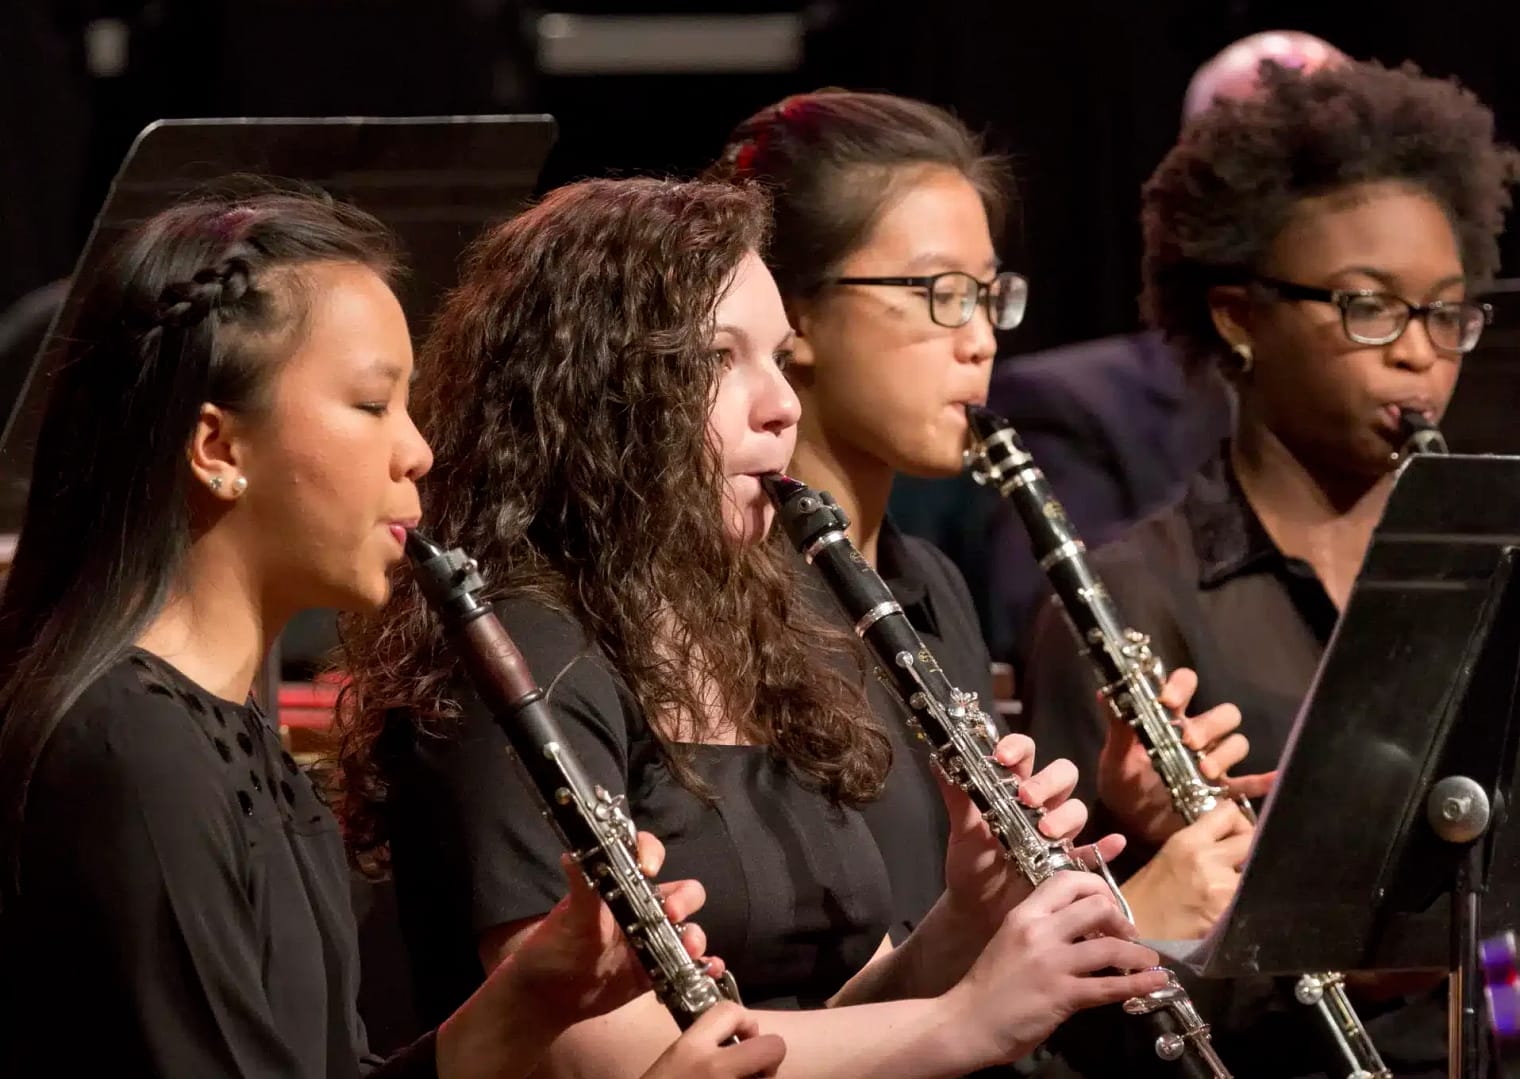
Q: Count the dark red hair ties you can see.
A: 1